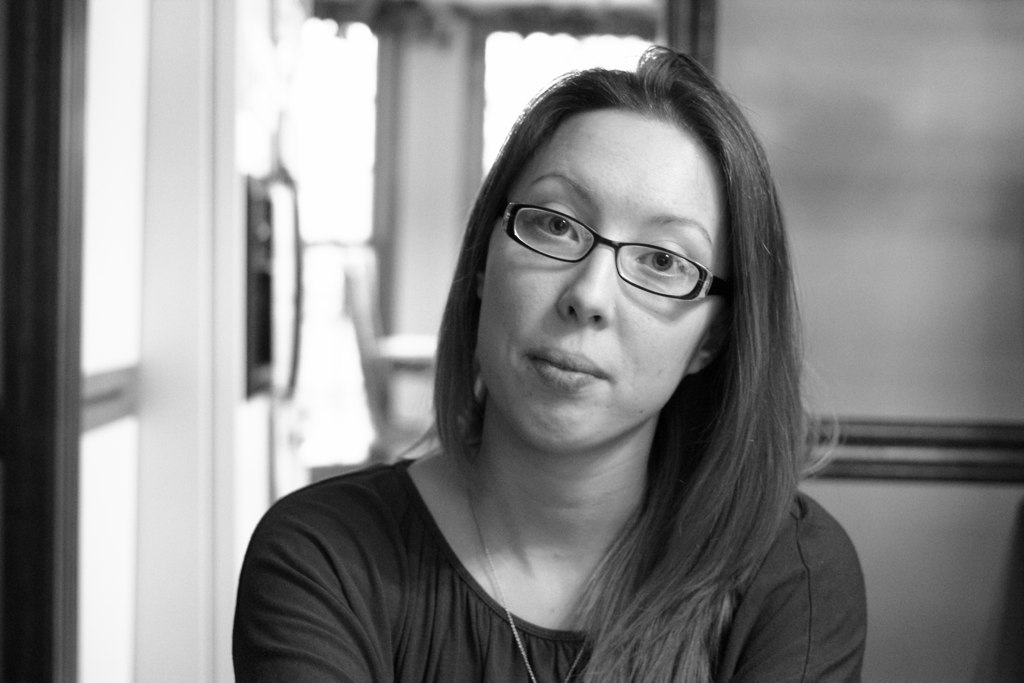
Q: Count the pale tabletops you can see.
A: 1